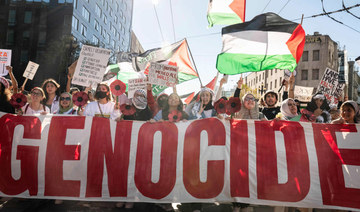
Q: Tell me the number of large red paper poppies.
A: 7